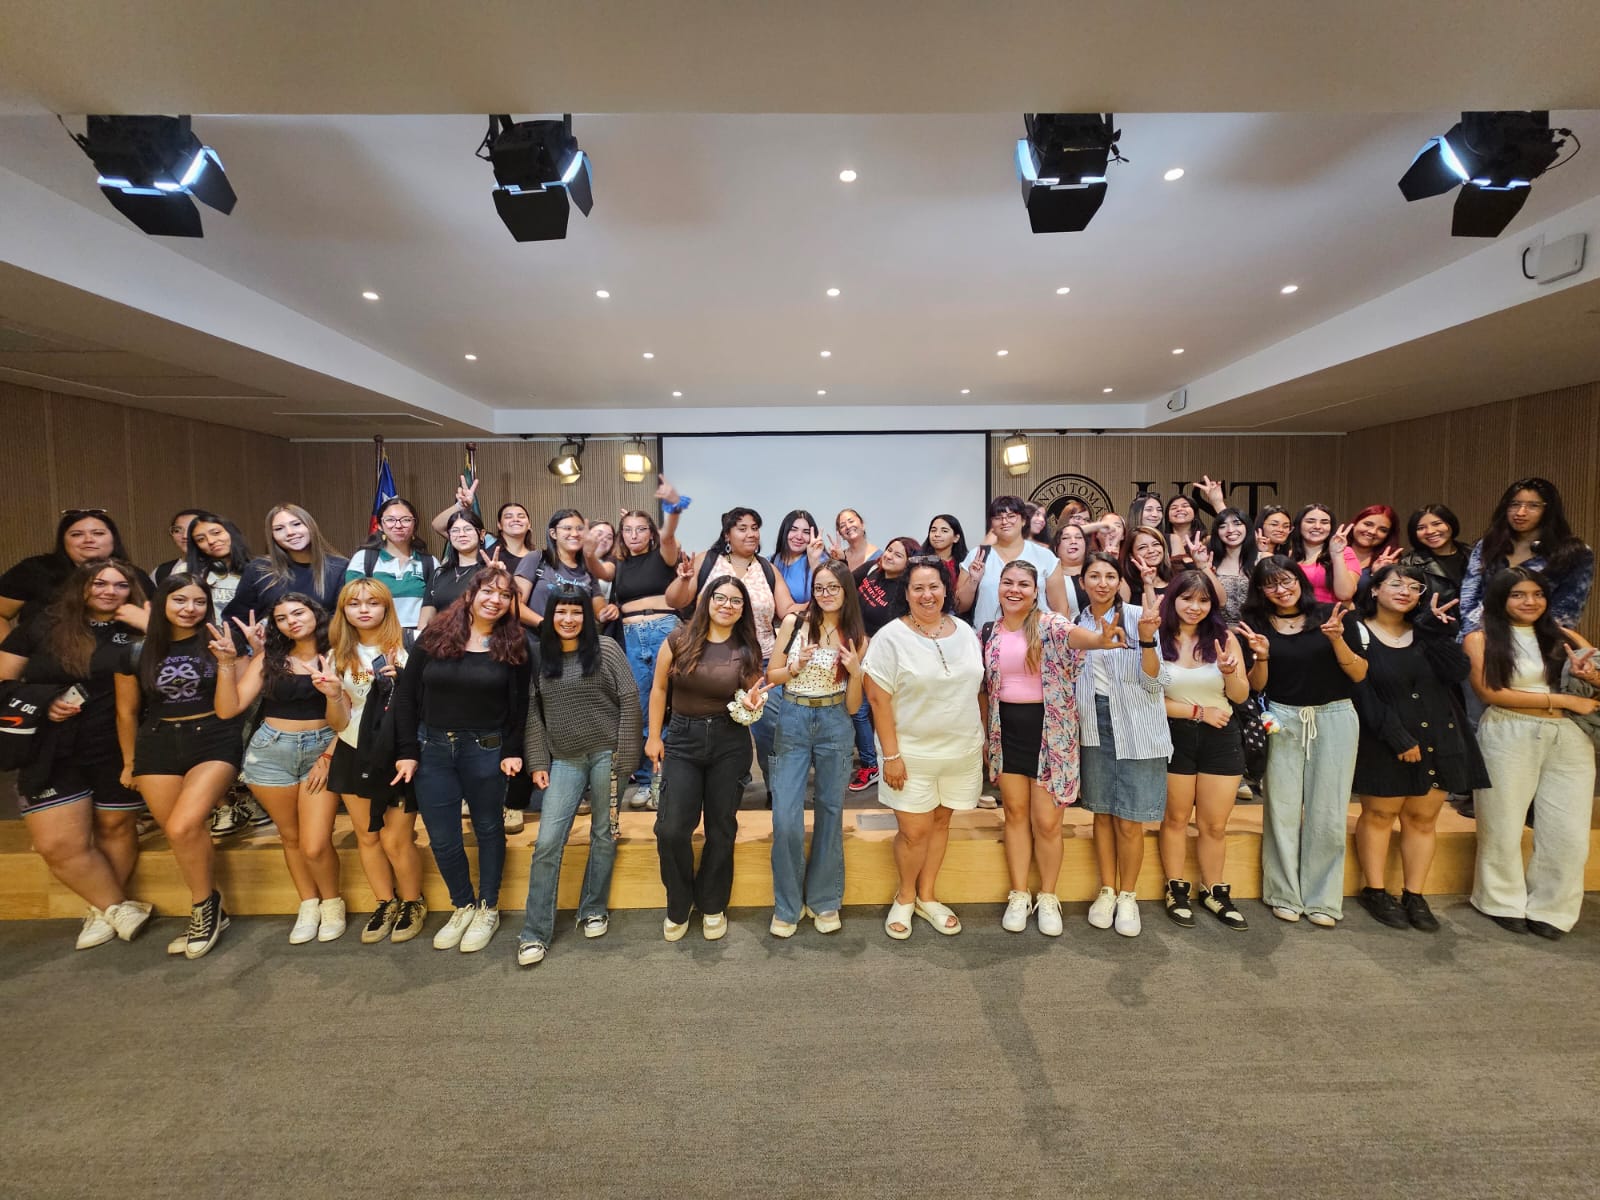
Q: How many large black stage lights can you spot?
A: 4